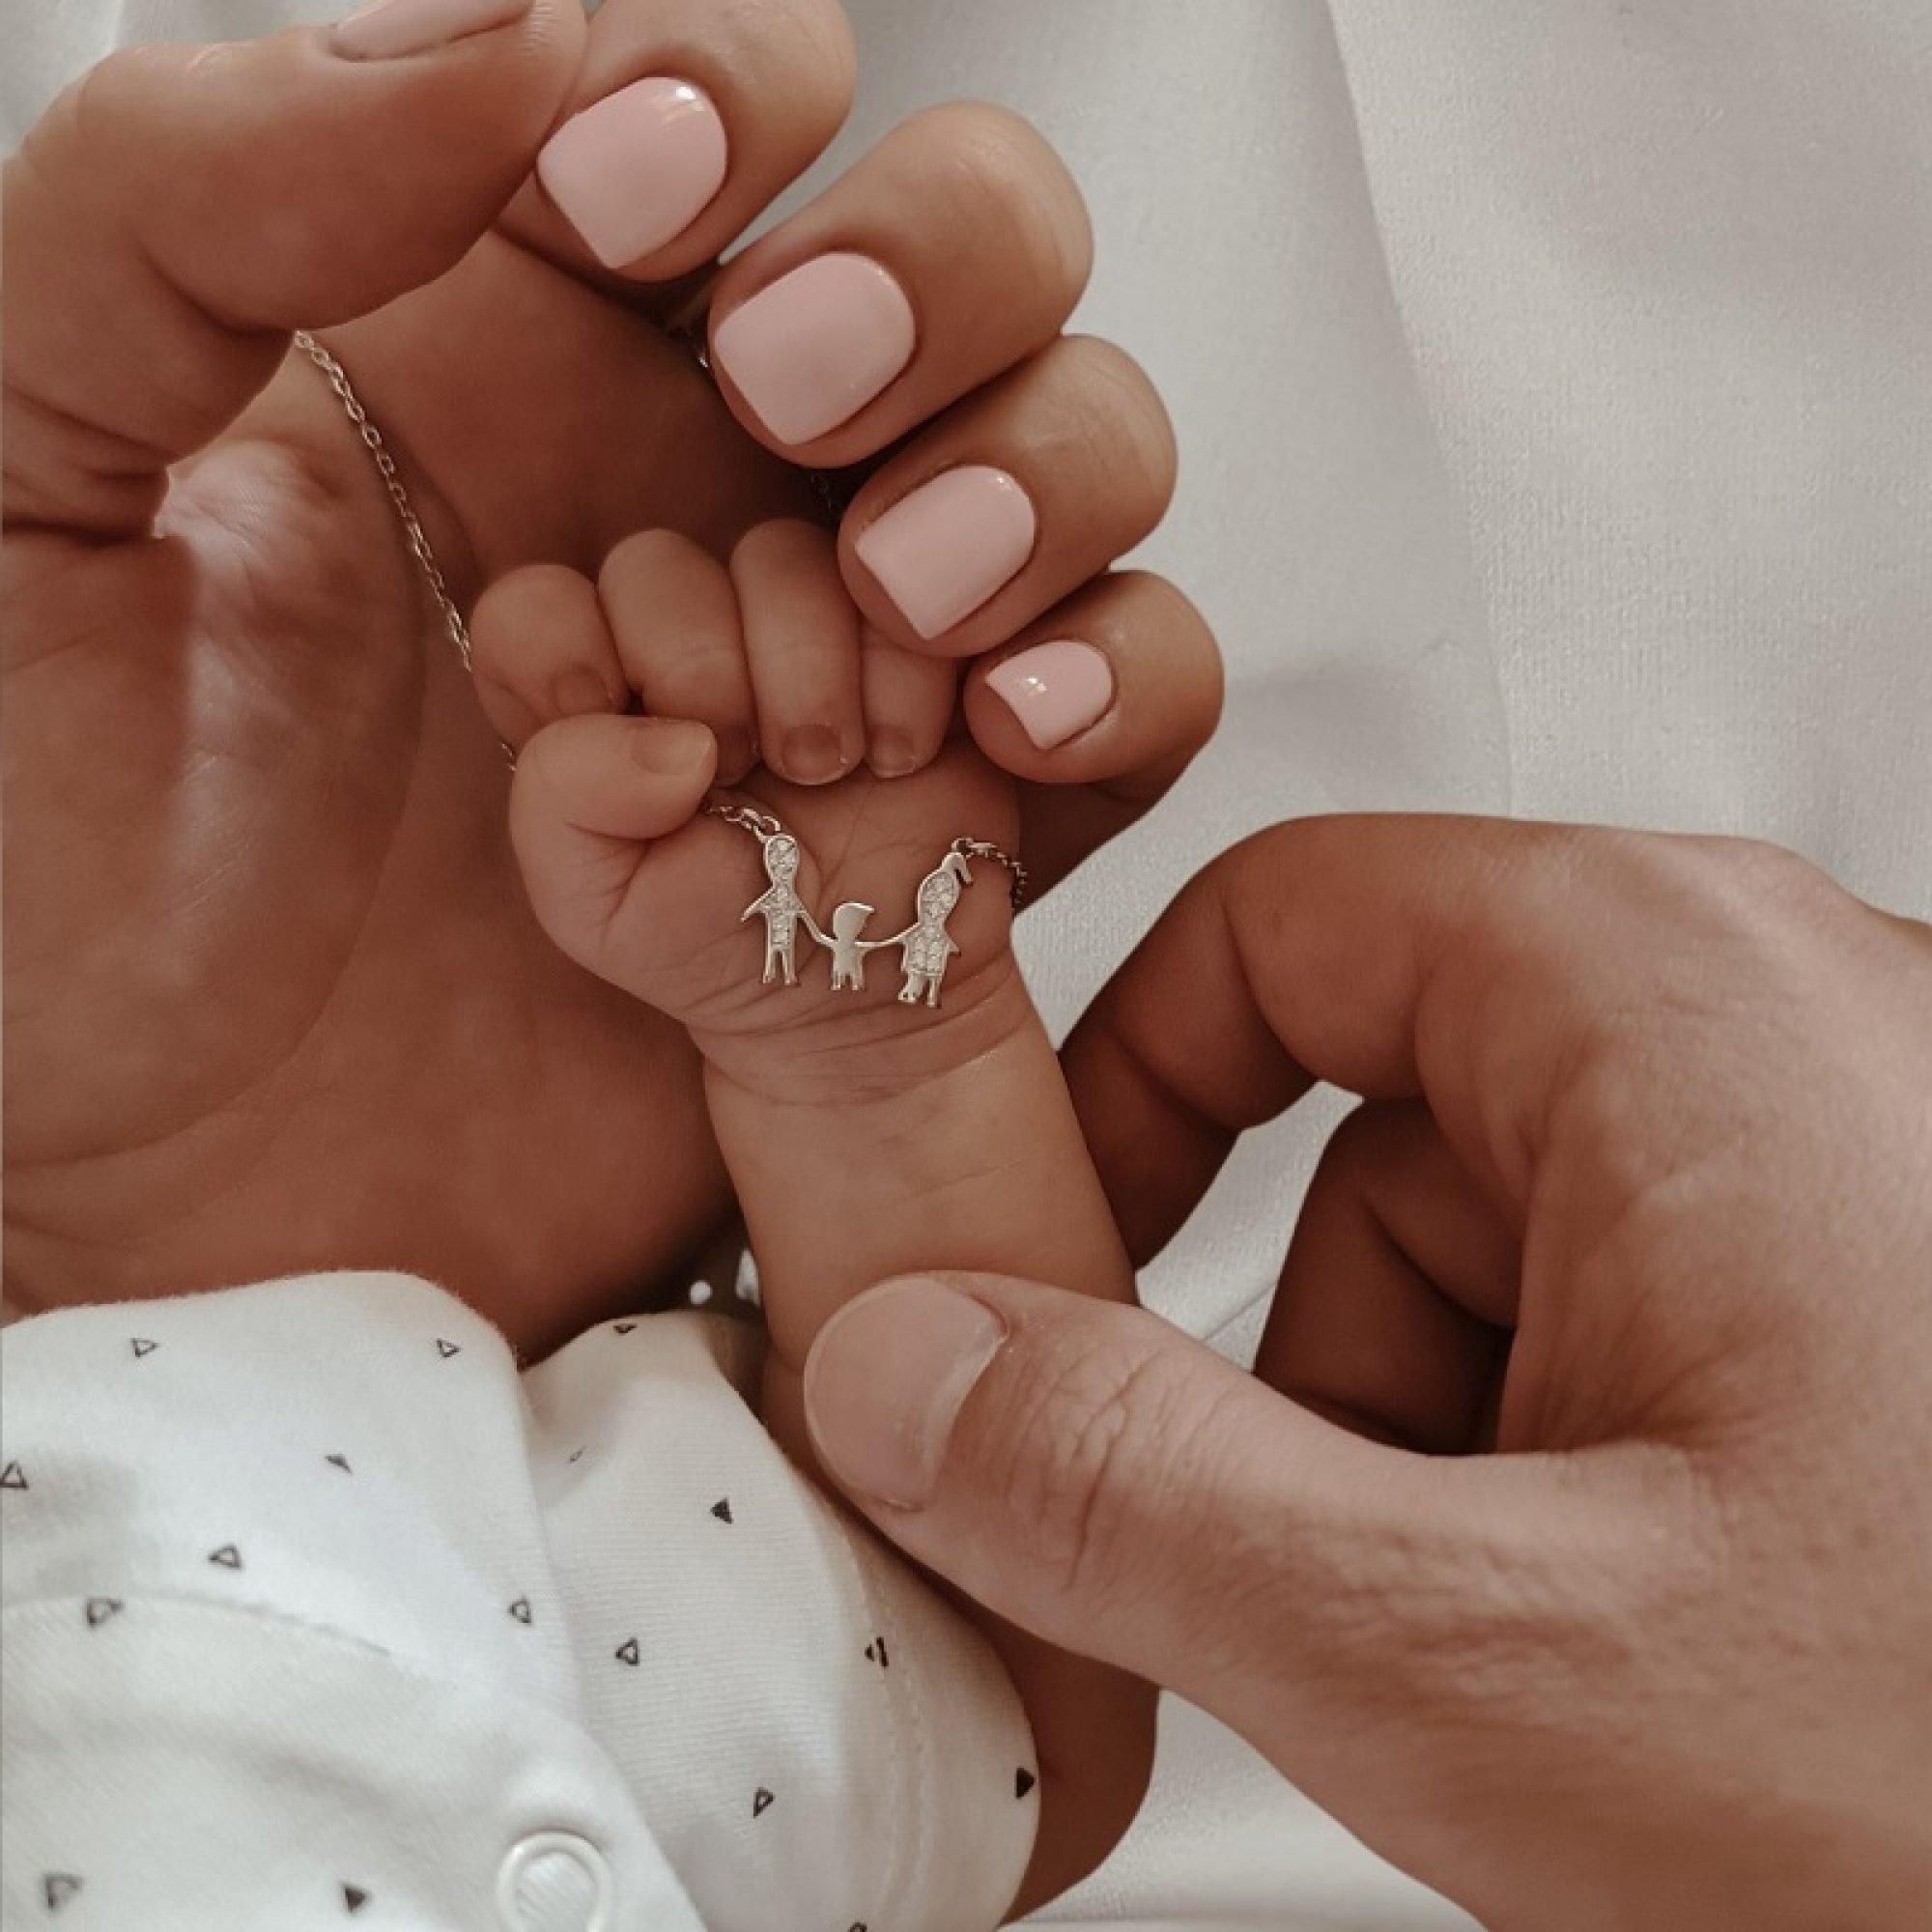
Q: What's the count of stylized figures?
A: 3